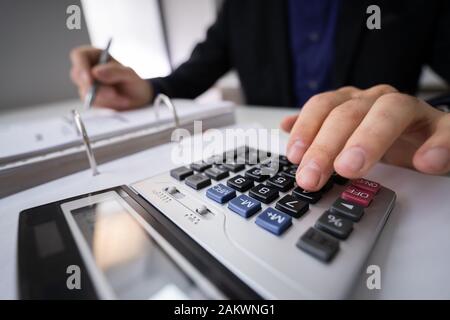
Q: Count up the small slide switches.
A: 2